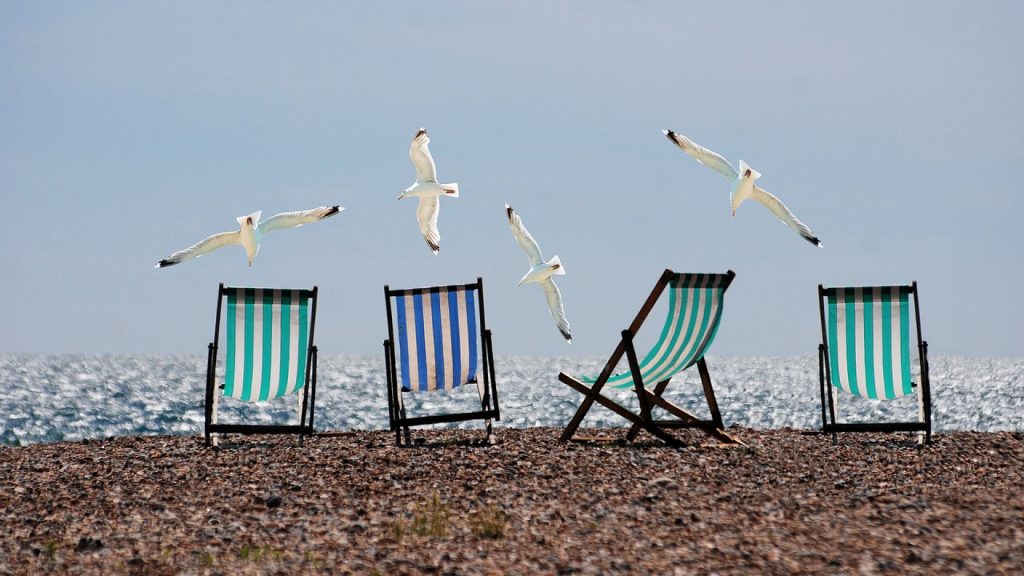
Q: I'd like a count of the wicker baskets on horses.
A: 0